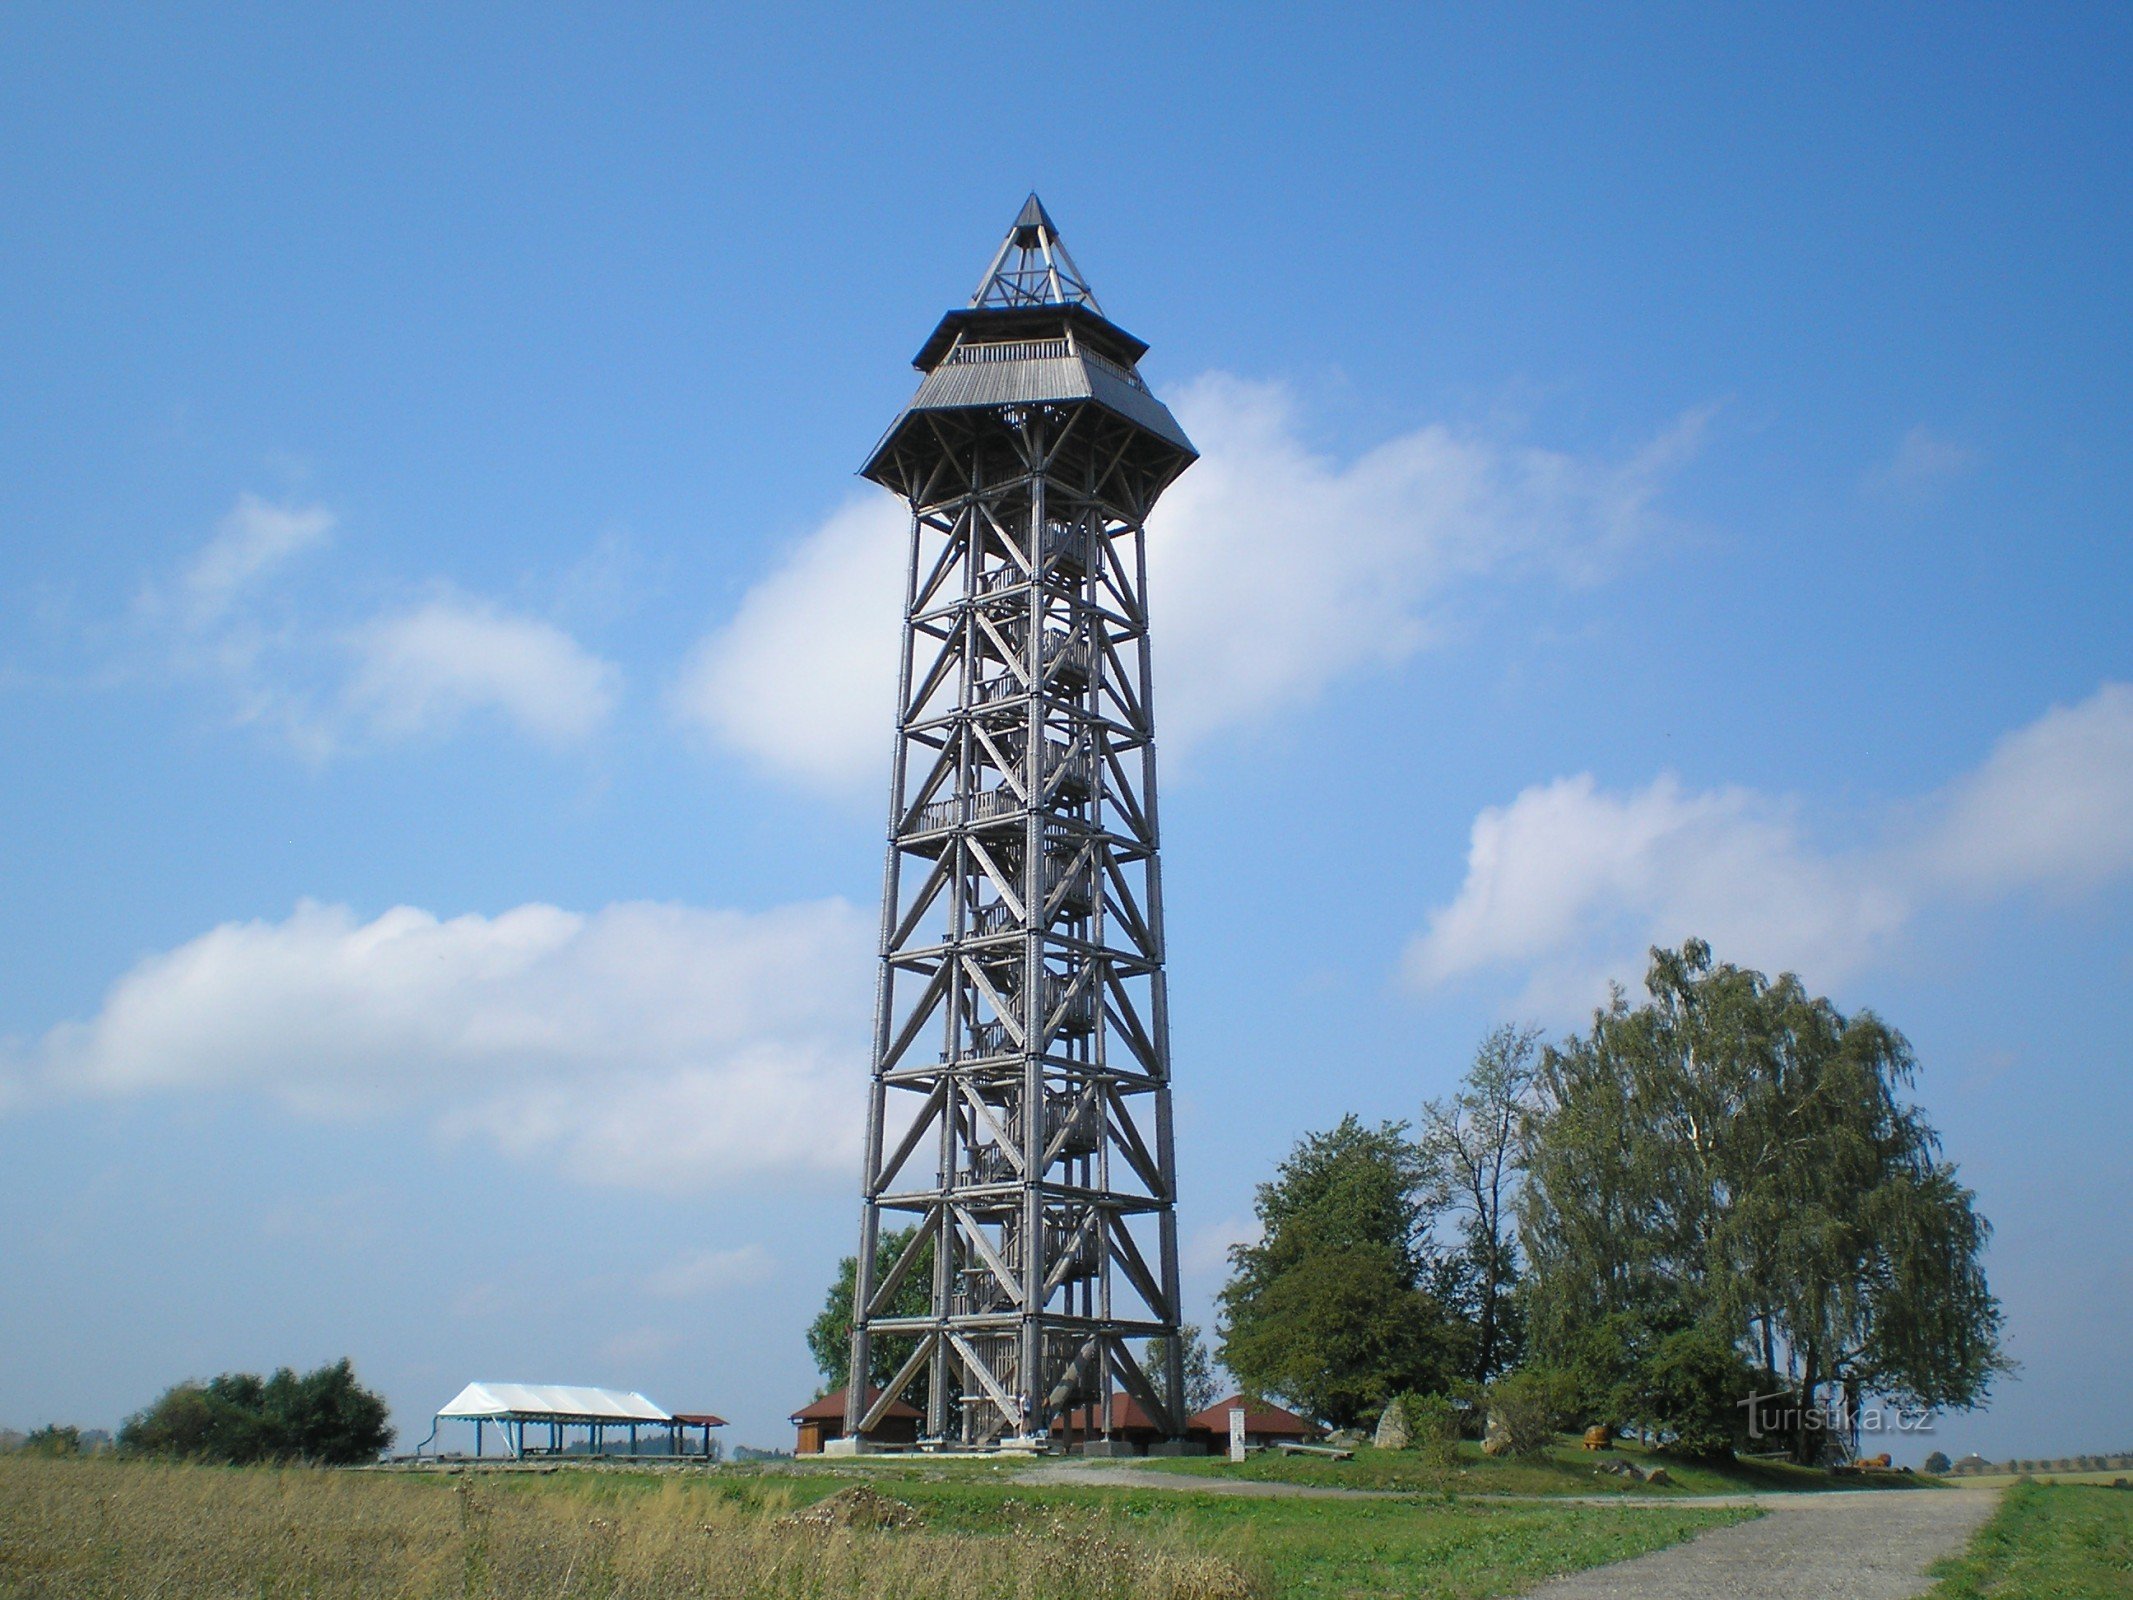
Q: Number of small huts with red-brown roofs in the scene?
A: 3